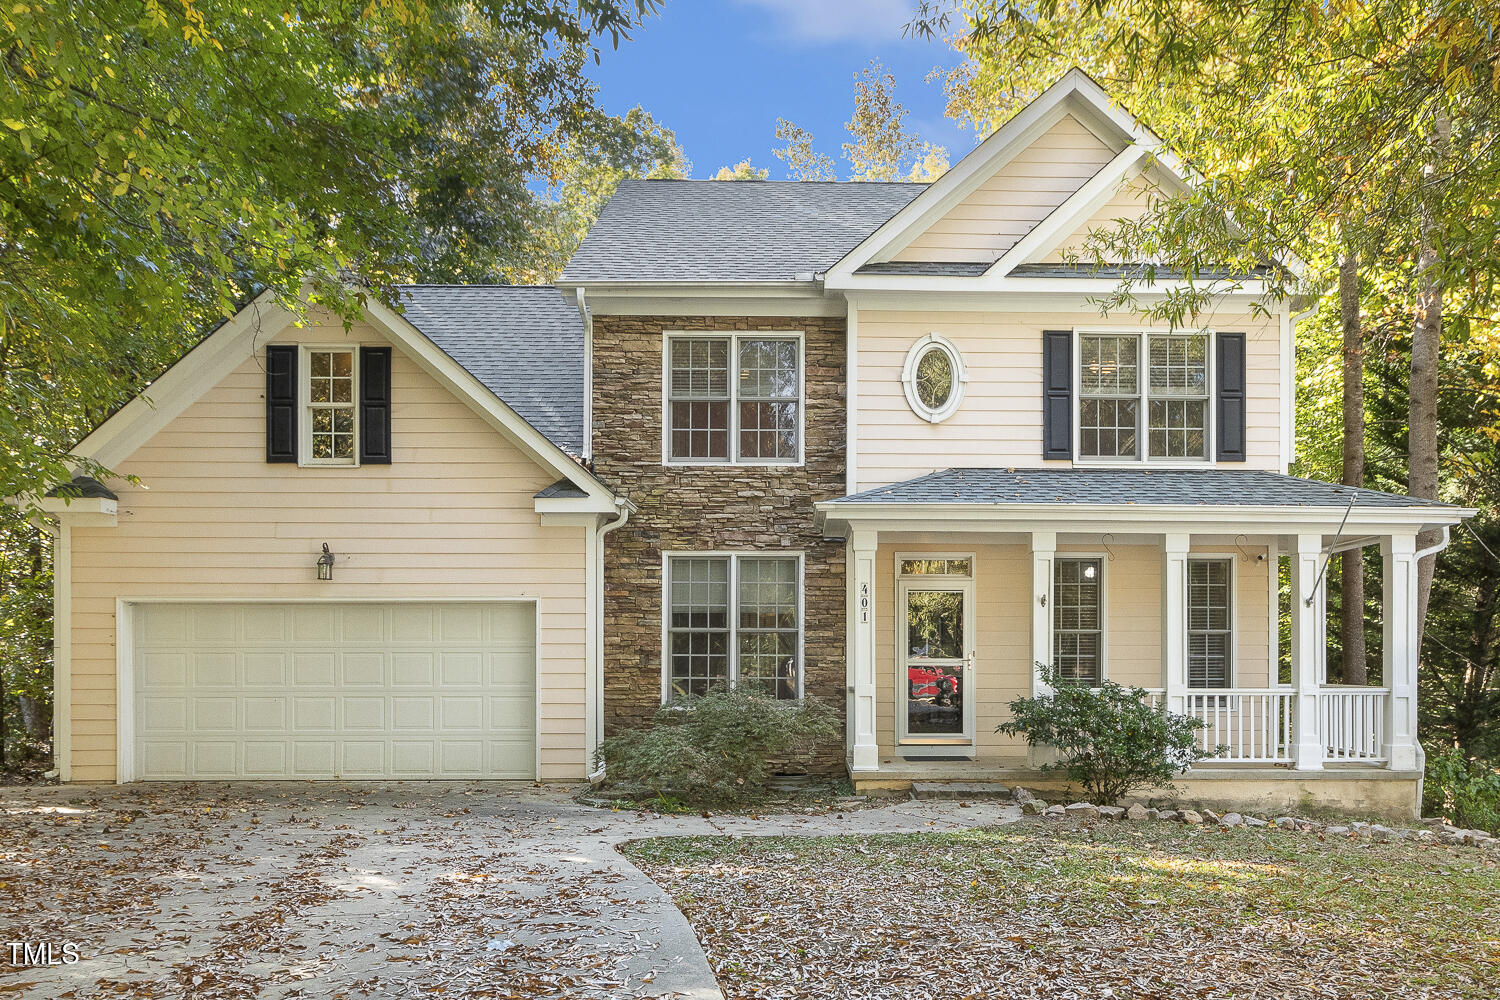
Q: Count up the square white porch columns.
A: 5